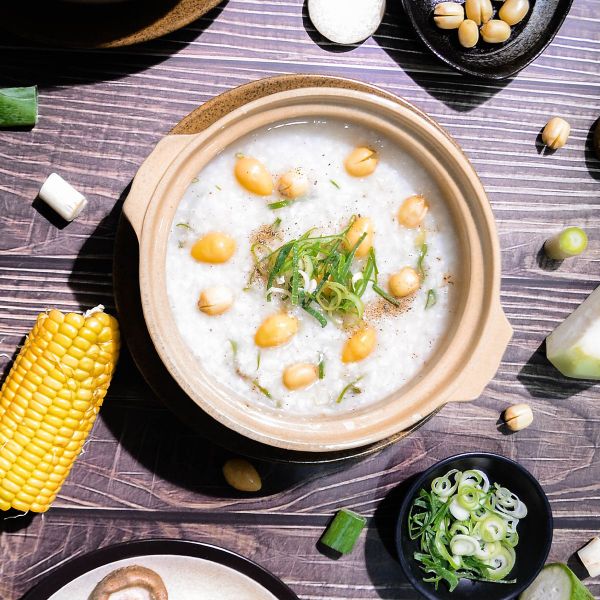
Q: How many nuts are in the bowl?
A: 11